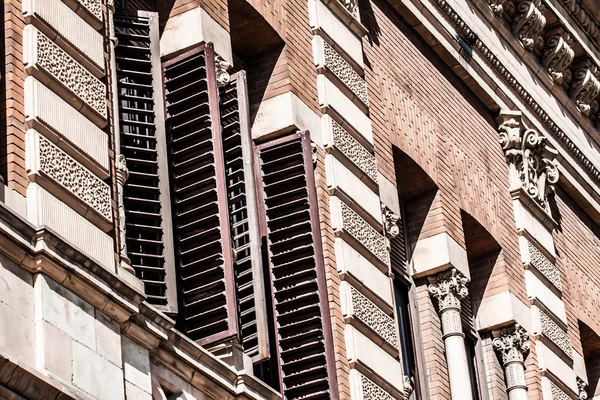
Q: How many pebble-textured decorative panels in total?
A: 11